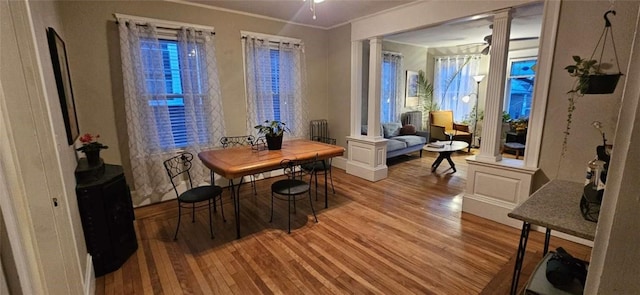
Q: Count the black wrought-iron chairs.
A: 4